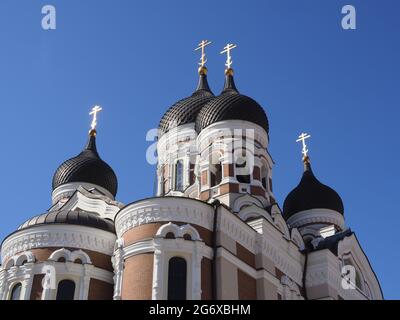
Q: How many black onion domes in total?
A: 4